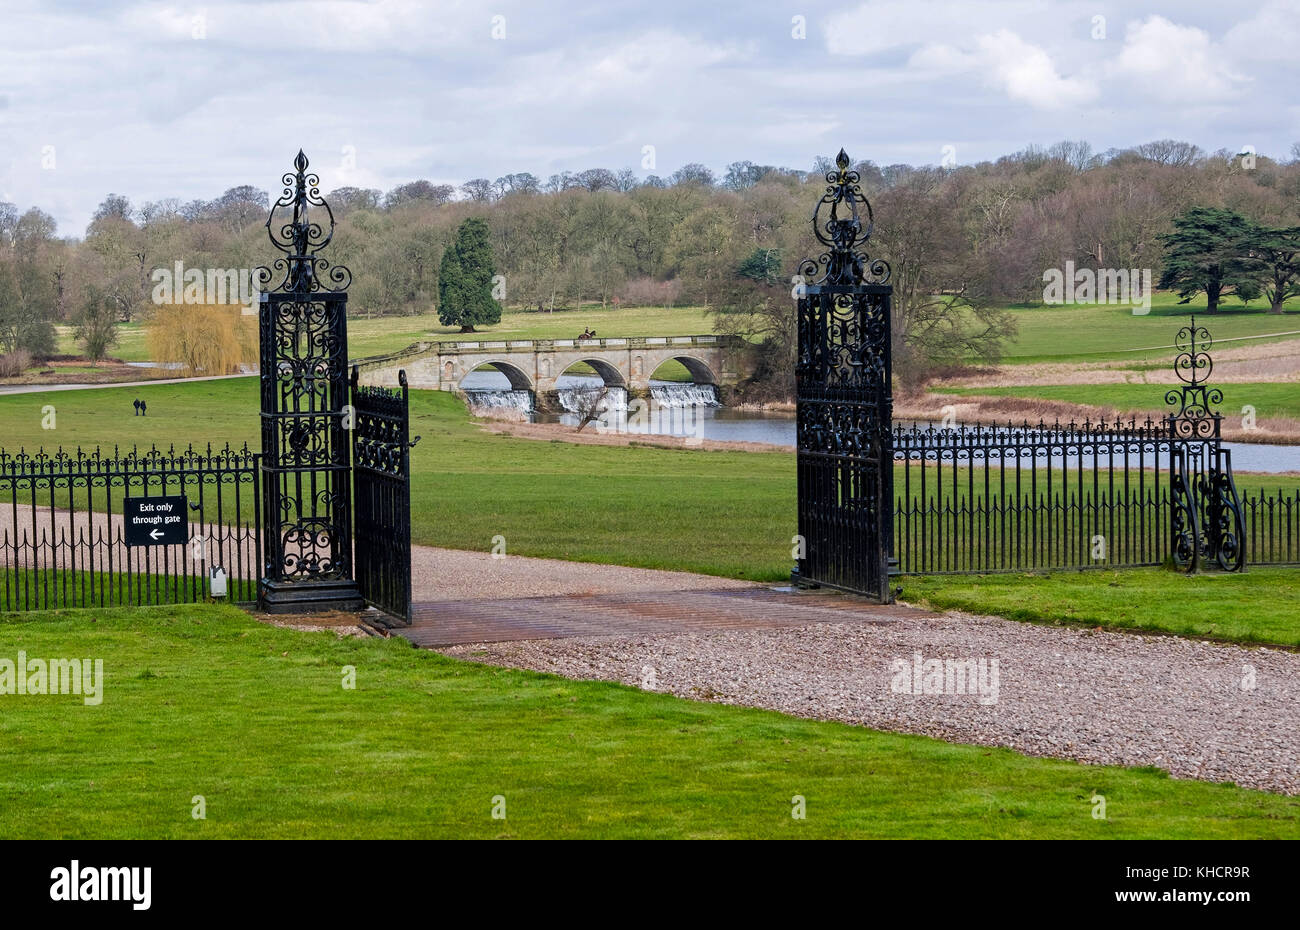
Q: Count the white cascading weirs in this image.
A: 3